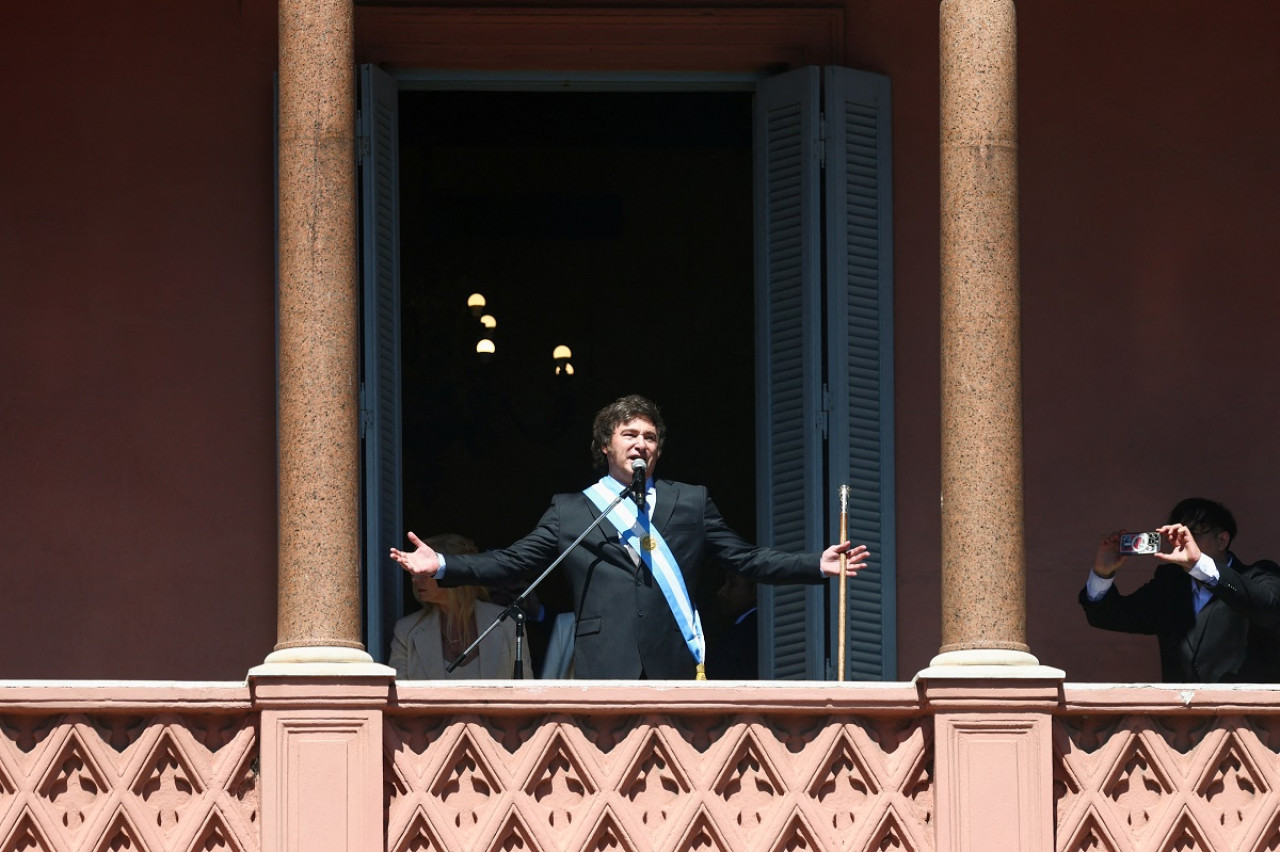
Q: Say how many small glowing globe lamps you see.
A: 5